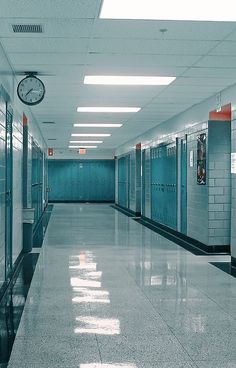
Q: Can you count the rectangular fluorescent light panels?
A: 7